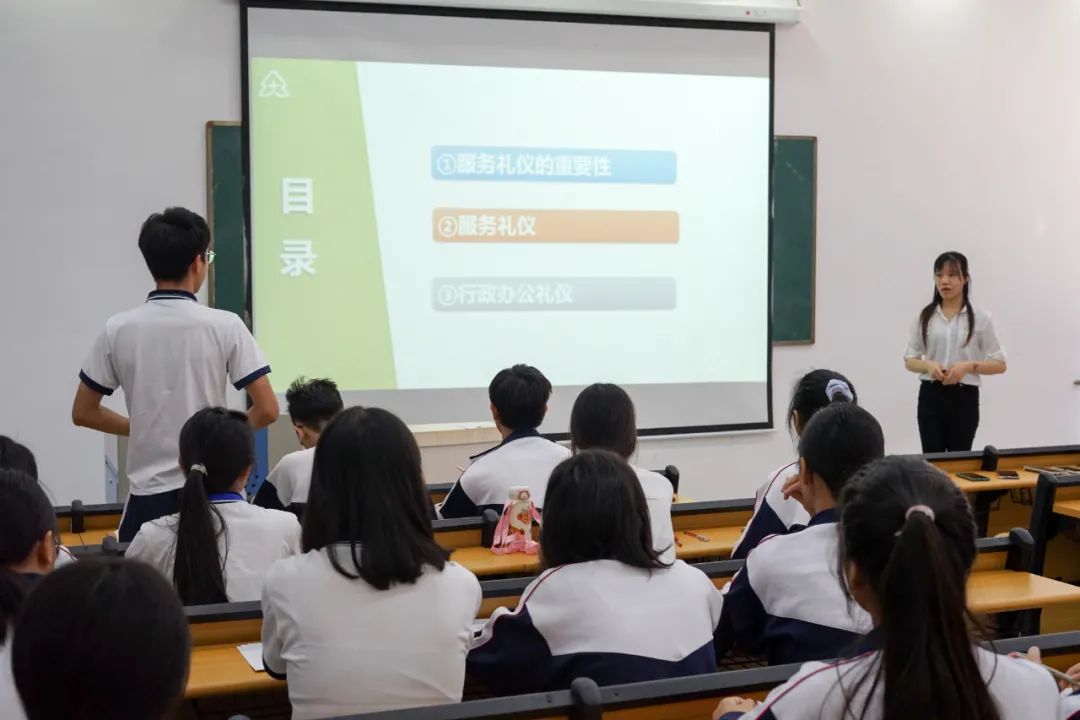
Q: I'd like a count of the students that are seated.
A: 12